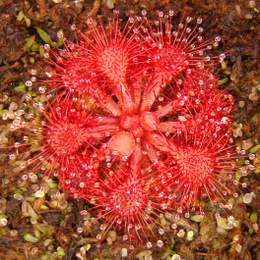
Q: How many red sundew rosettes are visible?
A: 1